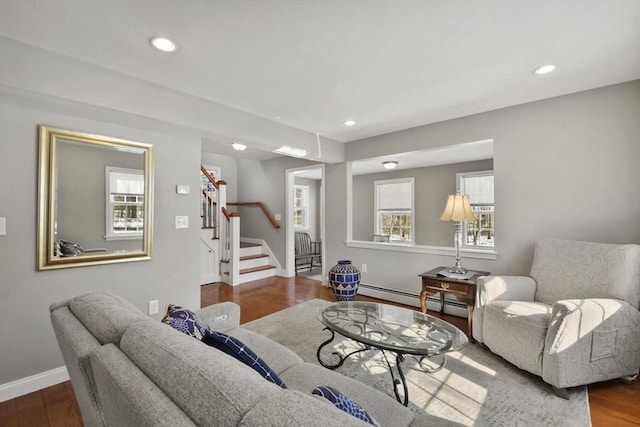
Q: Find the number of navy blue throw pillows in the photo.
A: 3